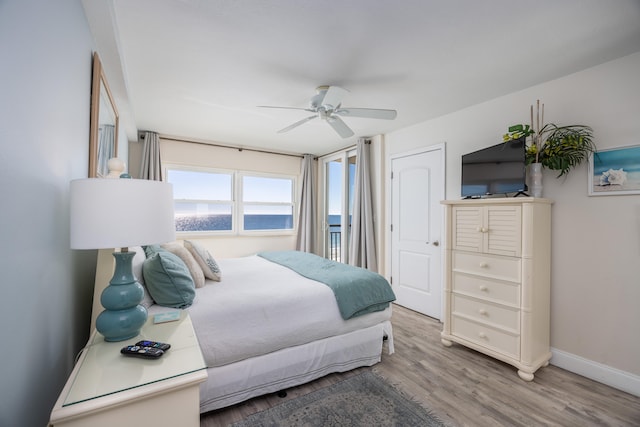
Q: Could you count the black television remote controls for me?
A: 2